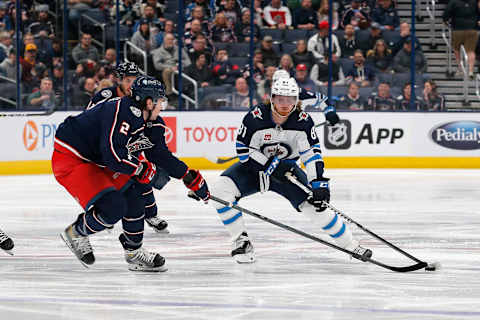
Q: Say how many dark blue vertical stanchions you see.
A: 7